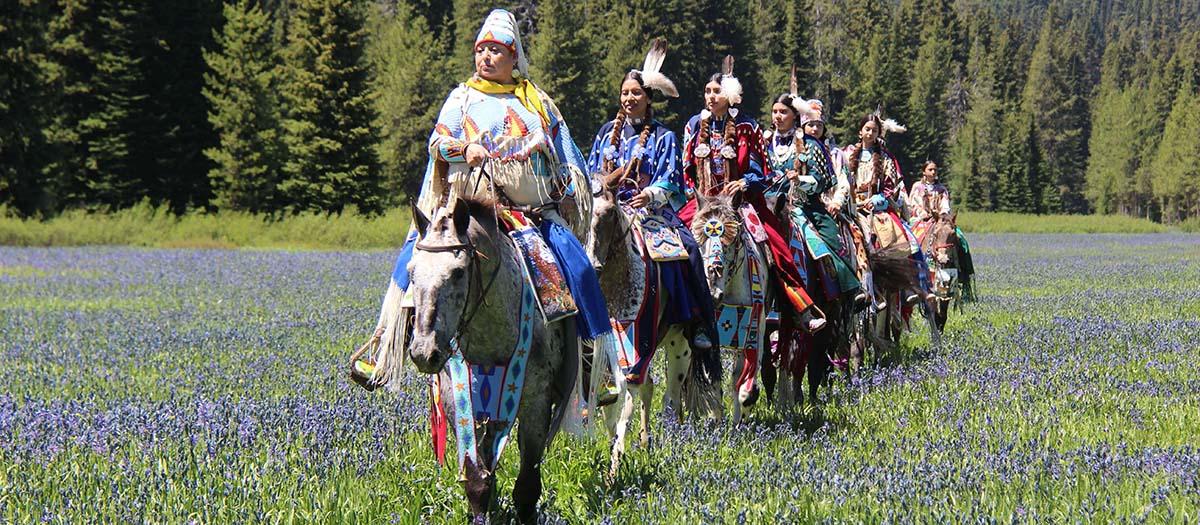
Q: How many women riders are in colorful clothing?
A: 7